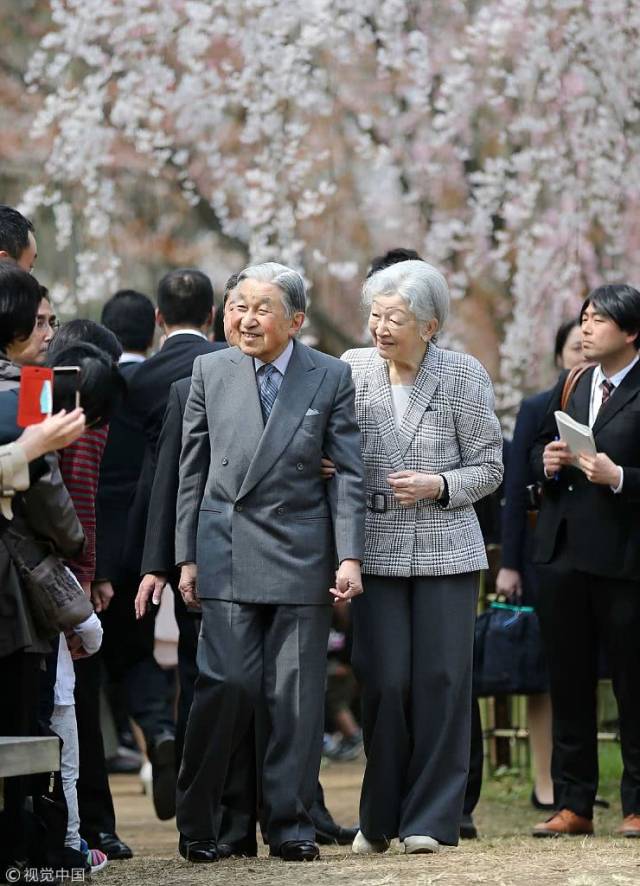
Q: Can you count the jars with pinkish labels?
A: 0